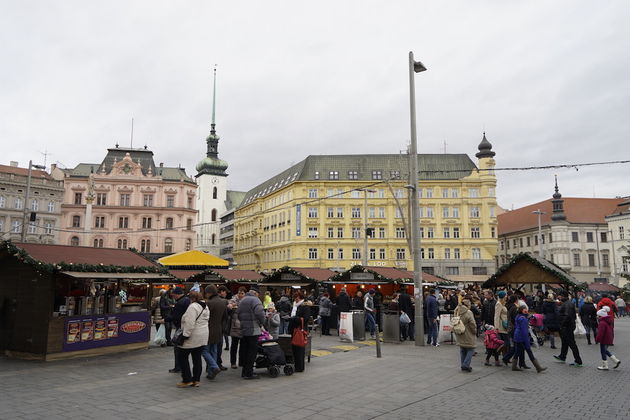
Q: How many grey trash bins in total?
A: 2